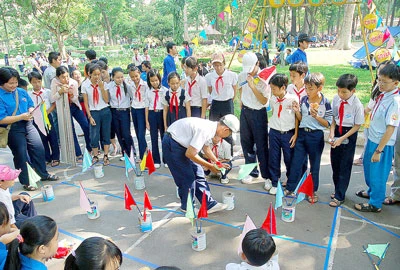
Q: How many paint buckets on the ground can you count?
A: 8